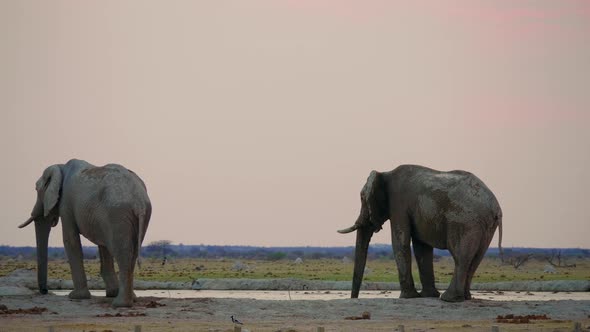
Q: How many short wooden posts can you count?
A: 7